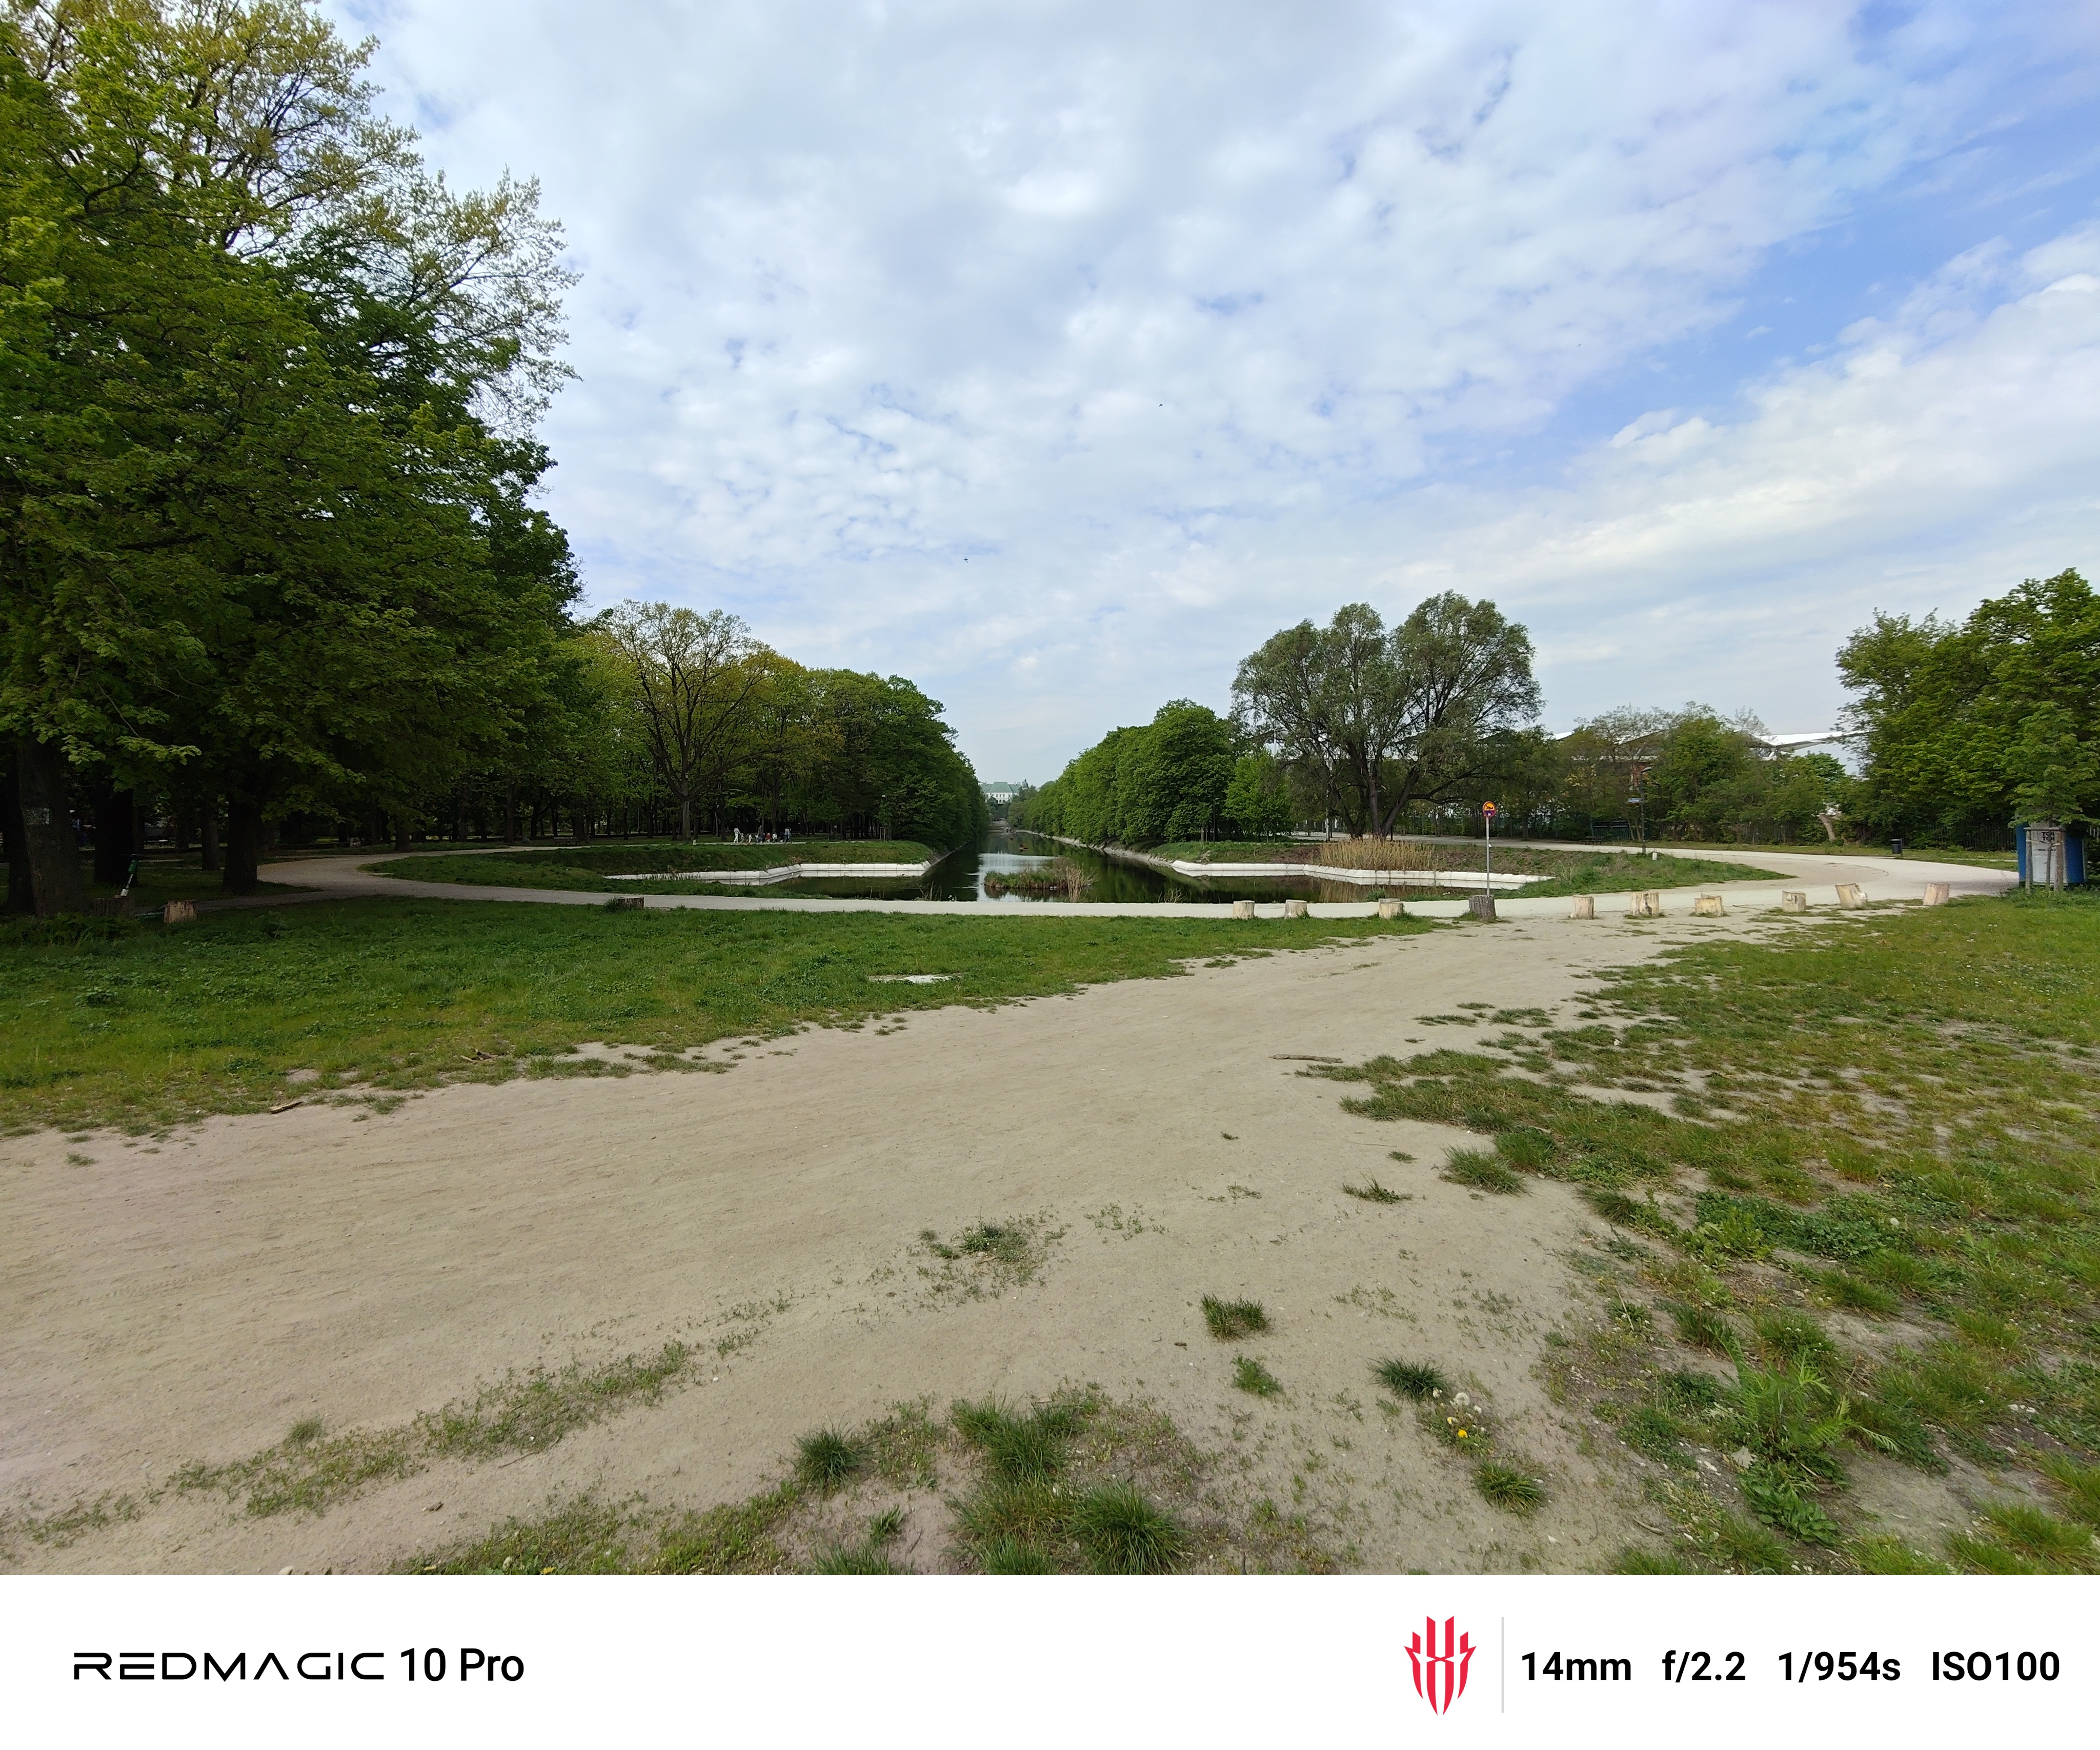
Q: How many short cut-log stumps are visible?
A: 13